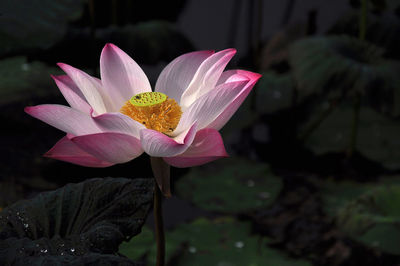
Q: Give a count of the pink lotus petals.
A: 13